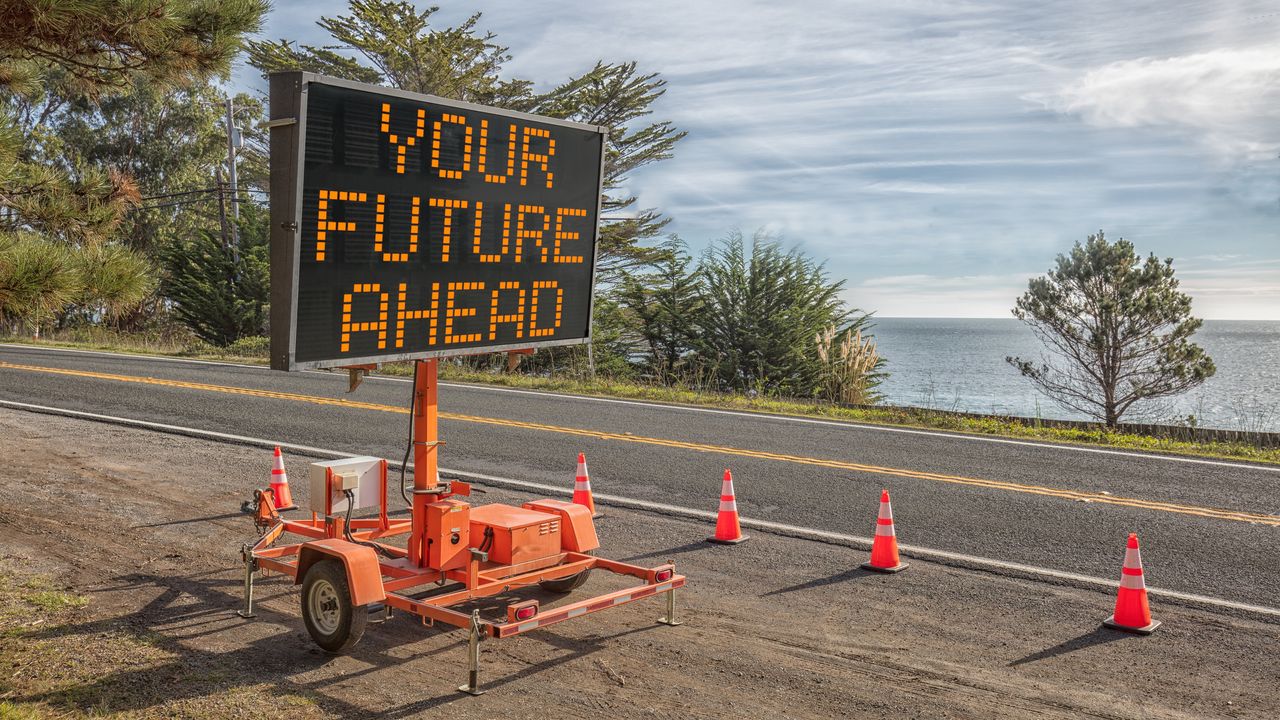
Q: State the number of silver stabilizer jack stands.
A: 3